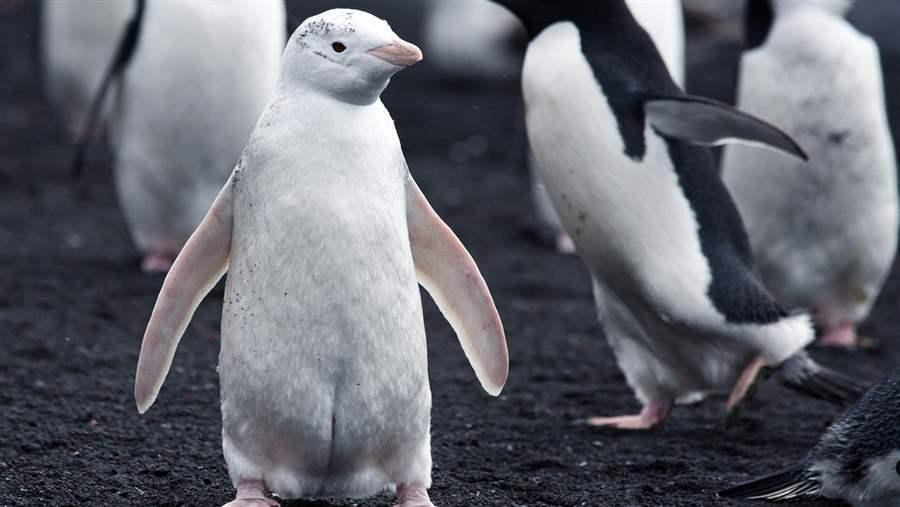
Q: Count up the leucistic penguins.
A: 1